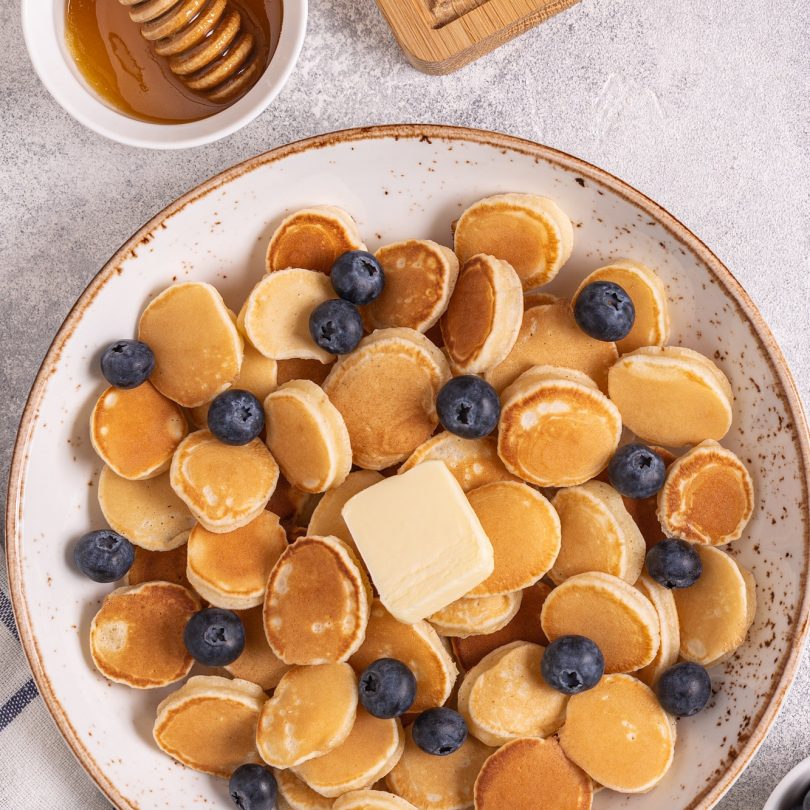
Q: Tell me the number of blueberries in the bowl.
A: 15